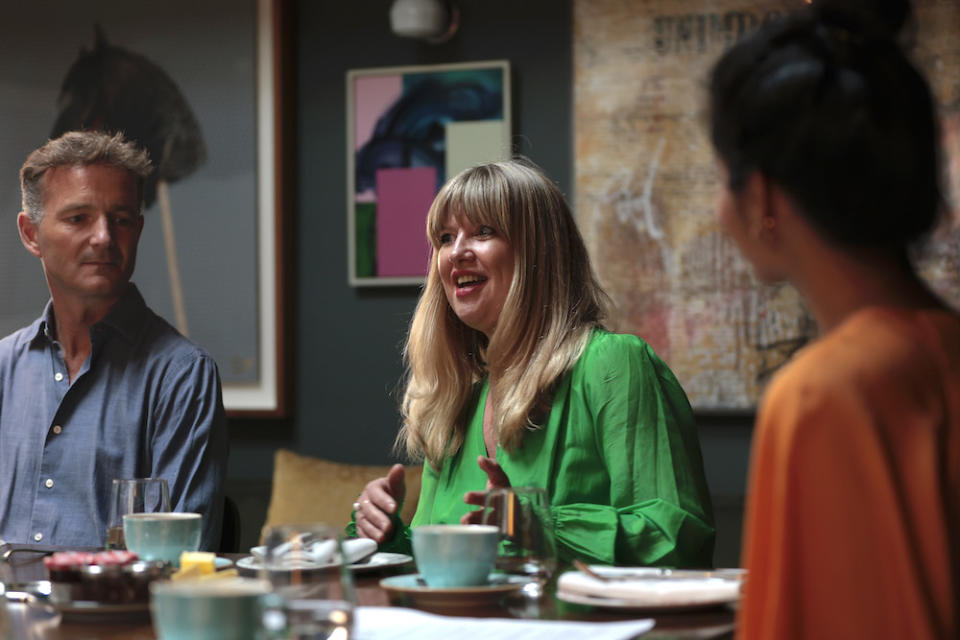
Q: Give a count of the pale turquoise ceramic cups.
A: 3